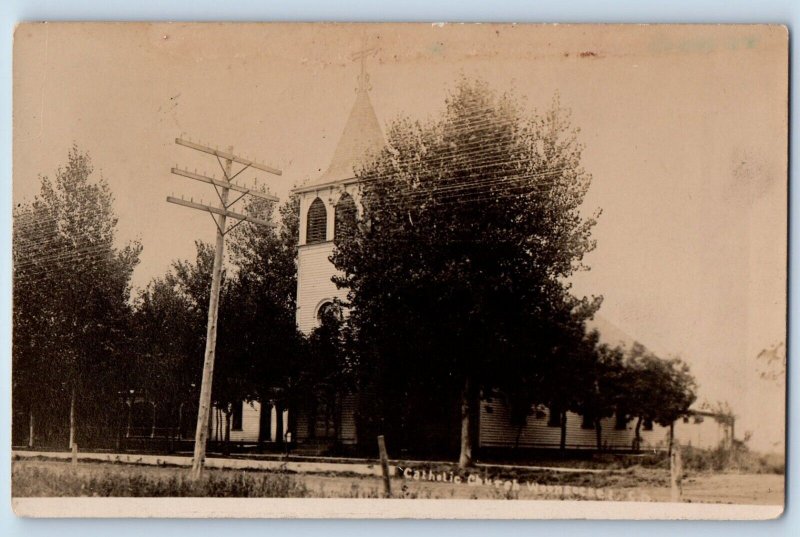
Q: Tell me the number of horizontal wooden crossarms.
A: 3